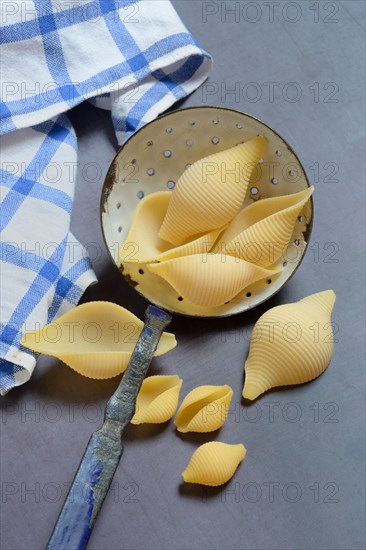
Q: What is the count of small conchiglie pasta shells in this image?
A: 3